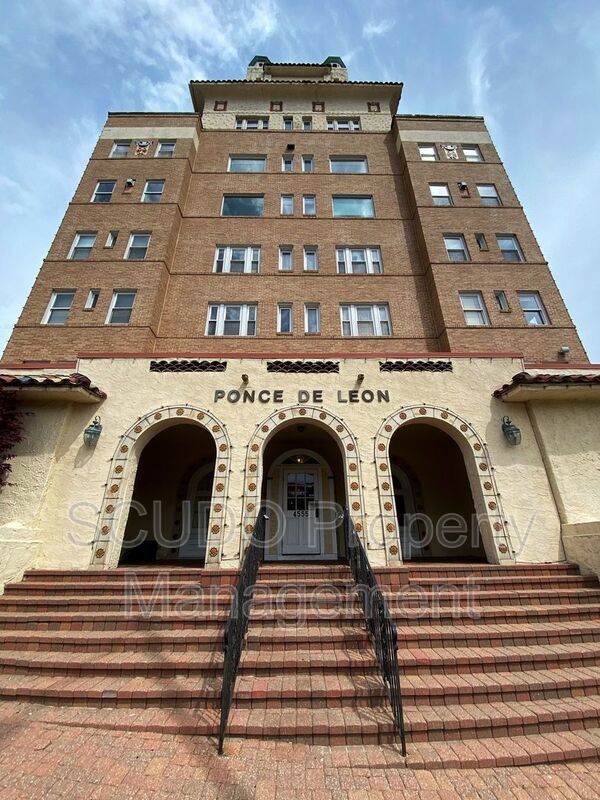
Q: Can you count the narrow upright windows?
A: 14